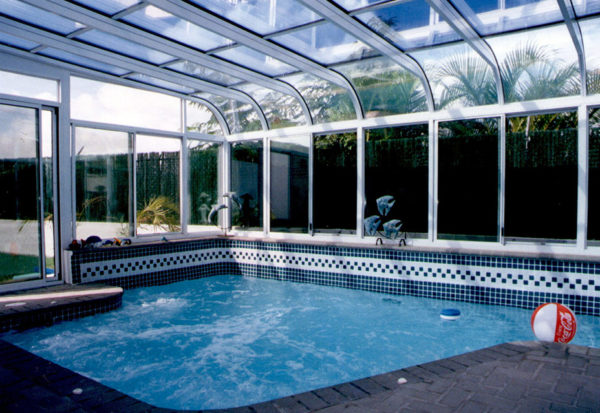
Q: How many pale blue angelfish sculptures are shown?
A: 3